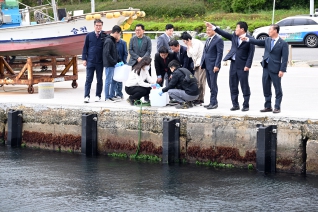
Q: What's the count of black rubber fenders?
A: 4